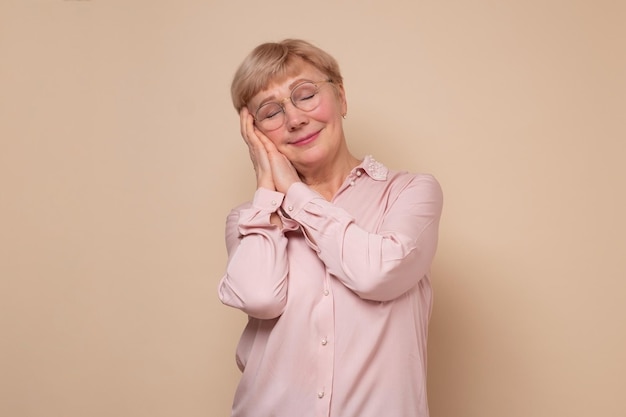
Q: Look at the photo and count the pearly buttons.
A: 7